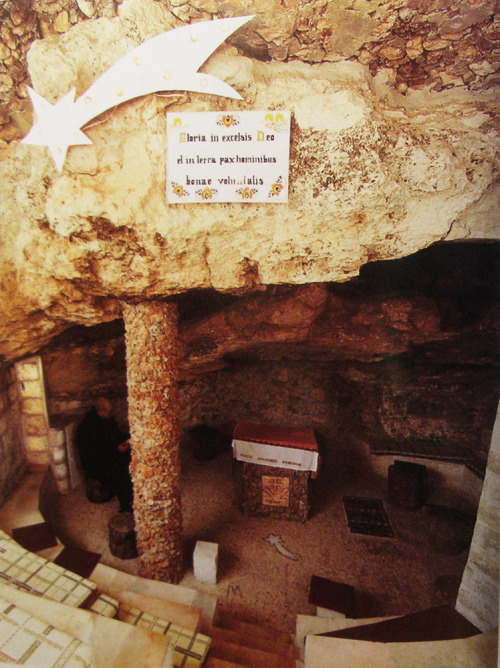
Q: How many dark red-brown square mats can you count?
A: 3